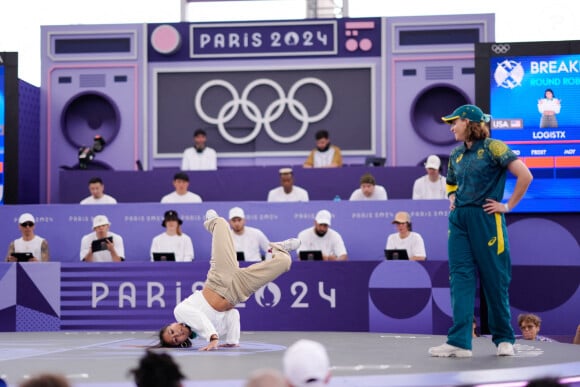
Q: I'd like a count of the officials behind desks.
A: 13